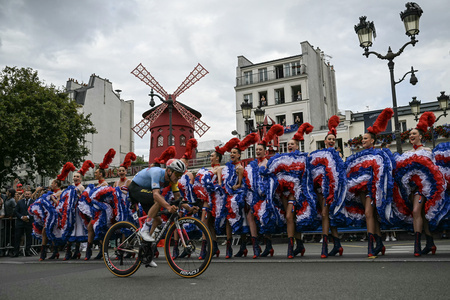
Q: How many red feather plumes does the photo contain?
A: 13